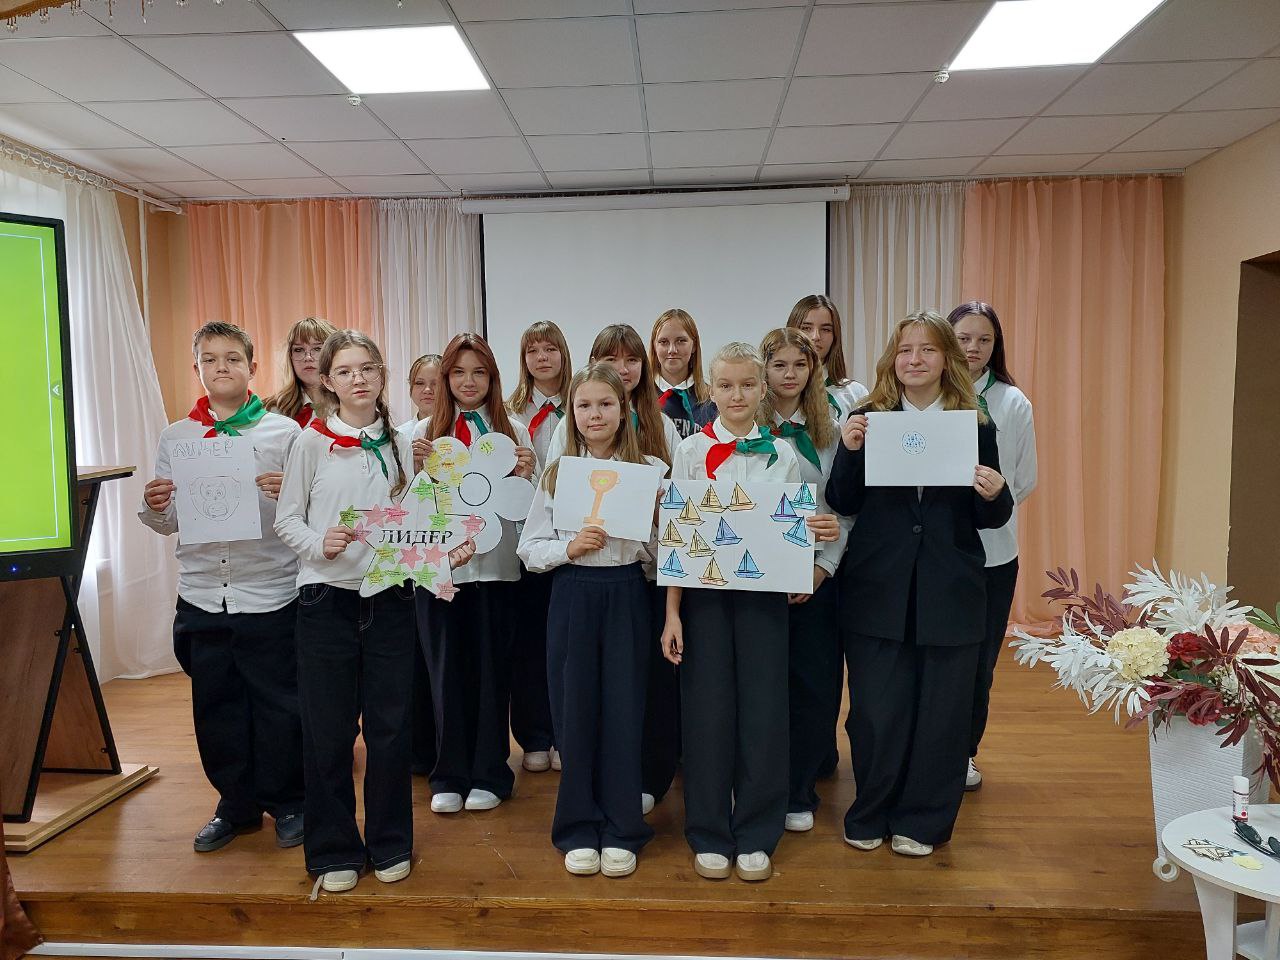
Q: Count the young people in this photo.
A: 14